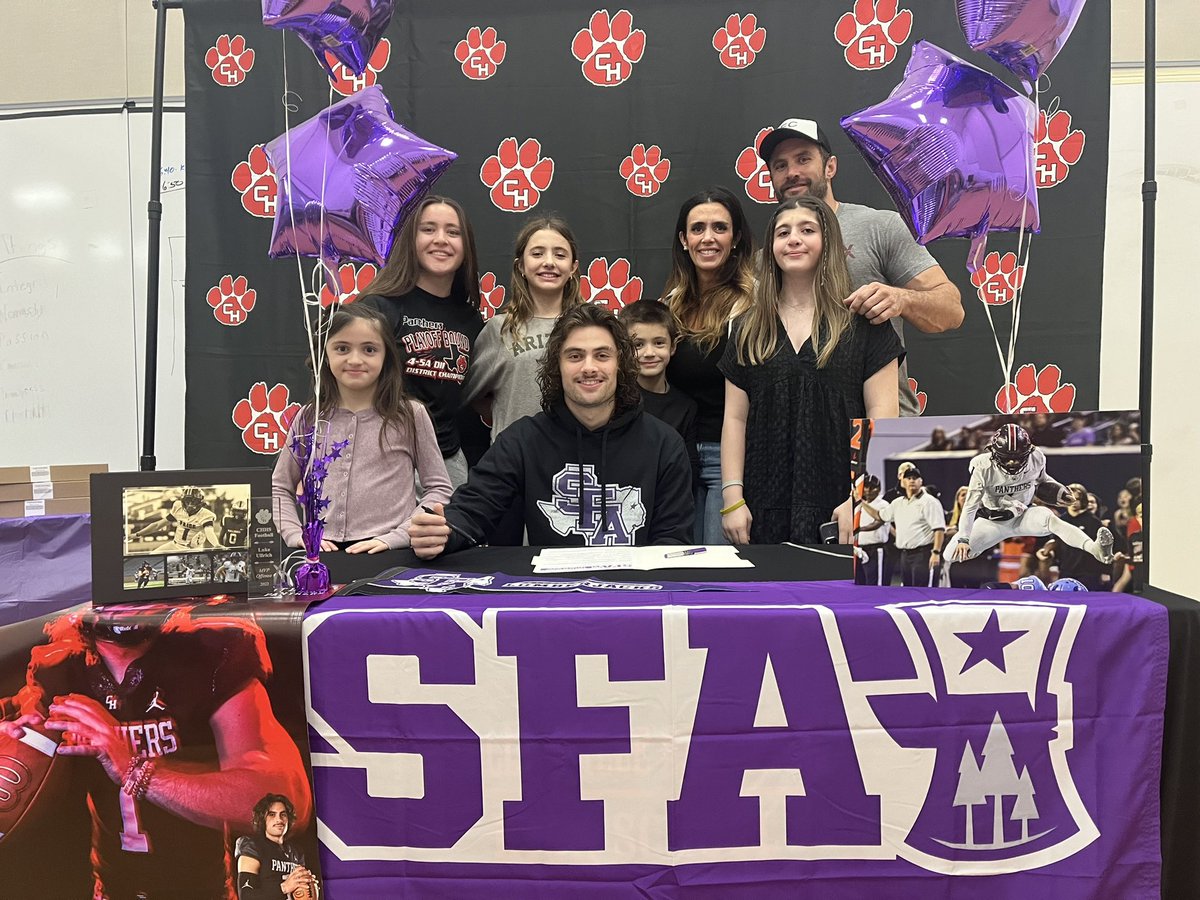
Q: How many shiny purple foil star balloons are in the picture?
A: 4